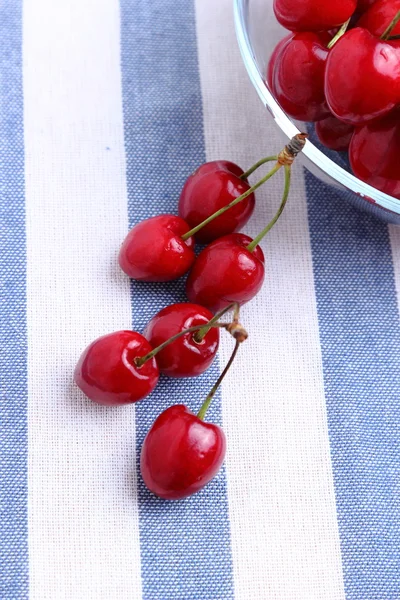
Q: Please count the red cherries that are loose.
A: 6